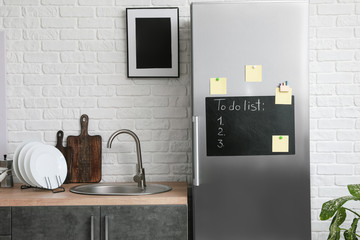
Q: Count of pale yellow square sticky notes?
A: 4